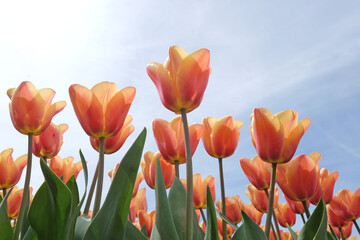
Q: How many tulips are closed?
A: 0